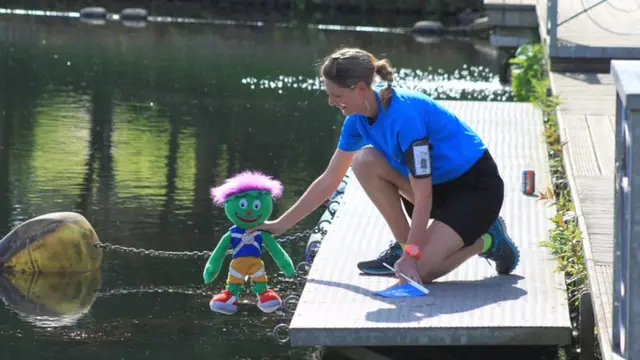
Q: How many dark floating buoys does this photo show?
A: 3